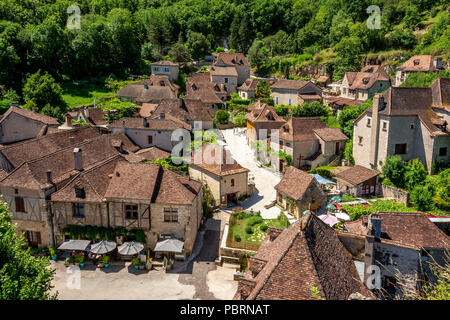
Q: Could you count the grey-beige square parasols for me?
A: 2